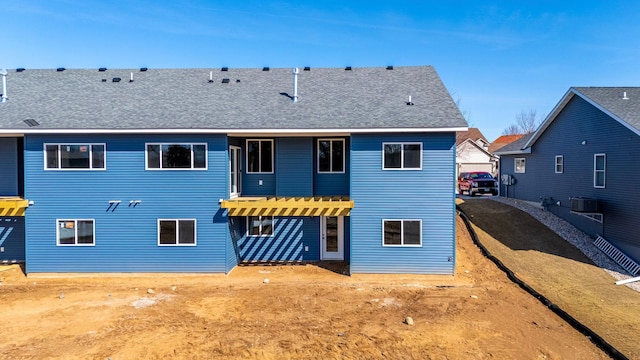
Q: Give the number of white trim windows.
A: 12